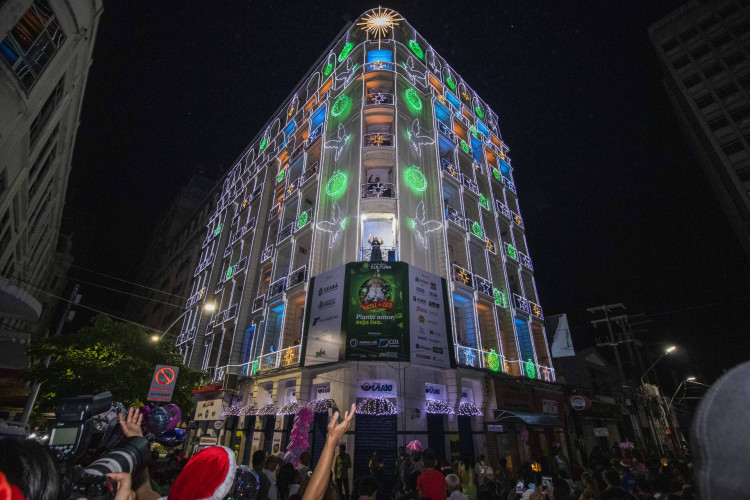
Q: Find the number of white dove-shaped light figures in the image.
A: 6